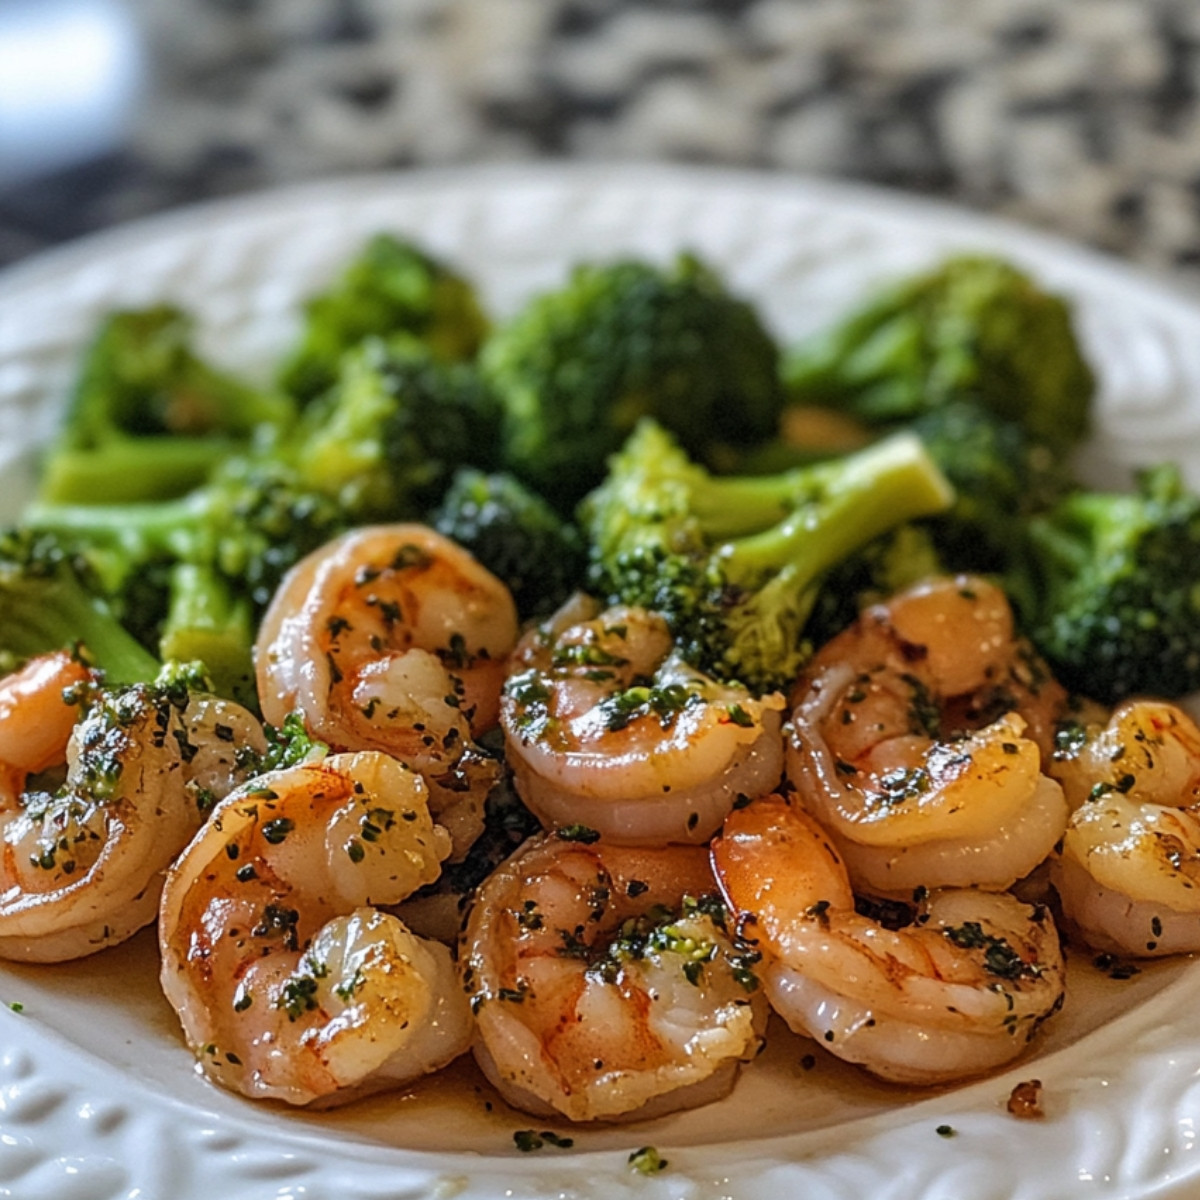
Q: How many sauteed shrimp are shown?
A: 8